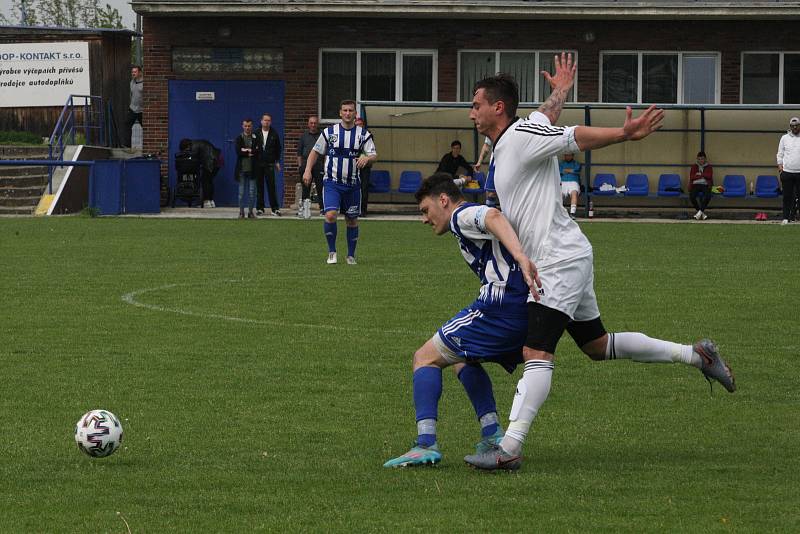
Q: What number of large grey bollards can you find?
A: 0